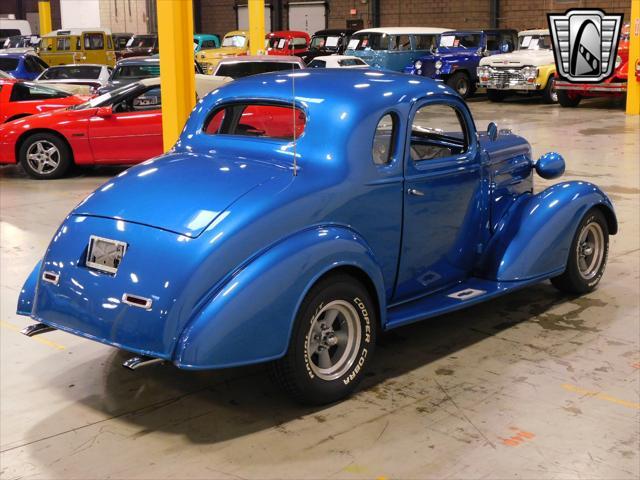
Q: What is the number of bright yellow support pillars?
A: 4